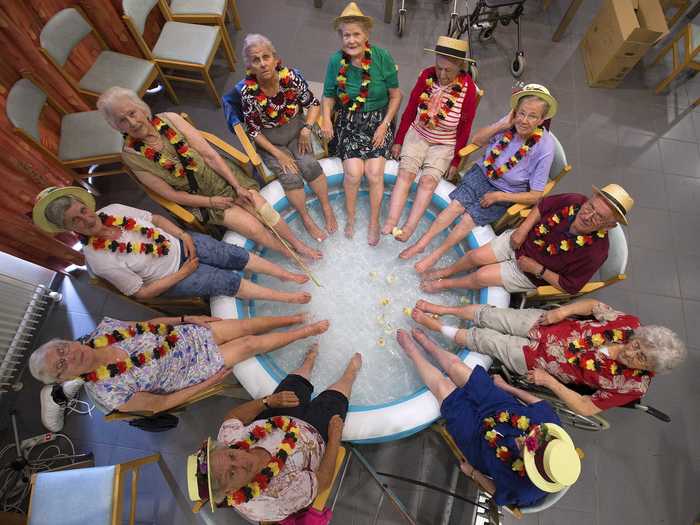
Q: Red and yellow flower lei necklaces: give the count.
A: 11